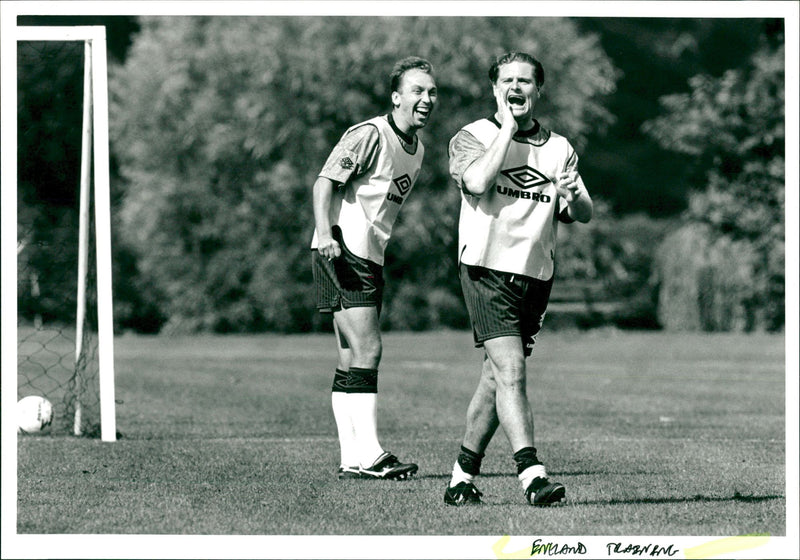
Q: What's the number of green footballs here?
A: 0